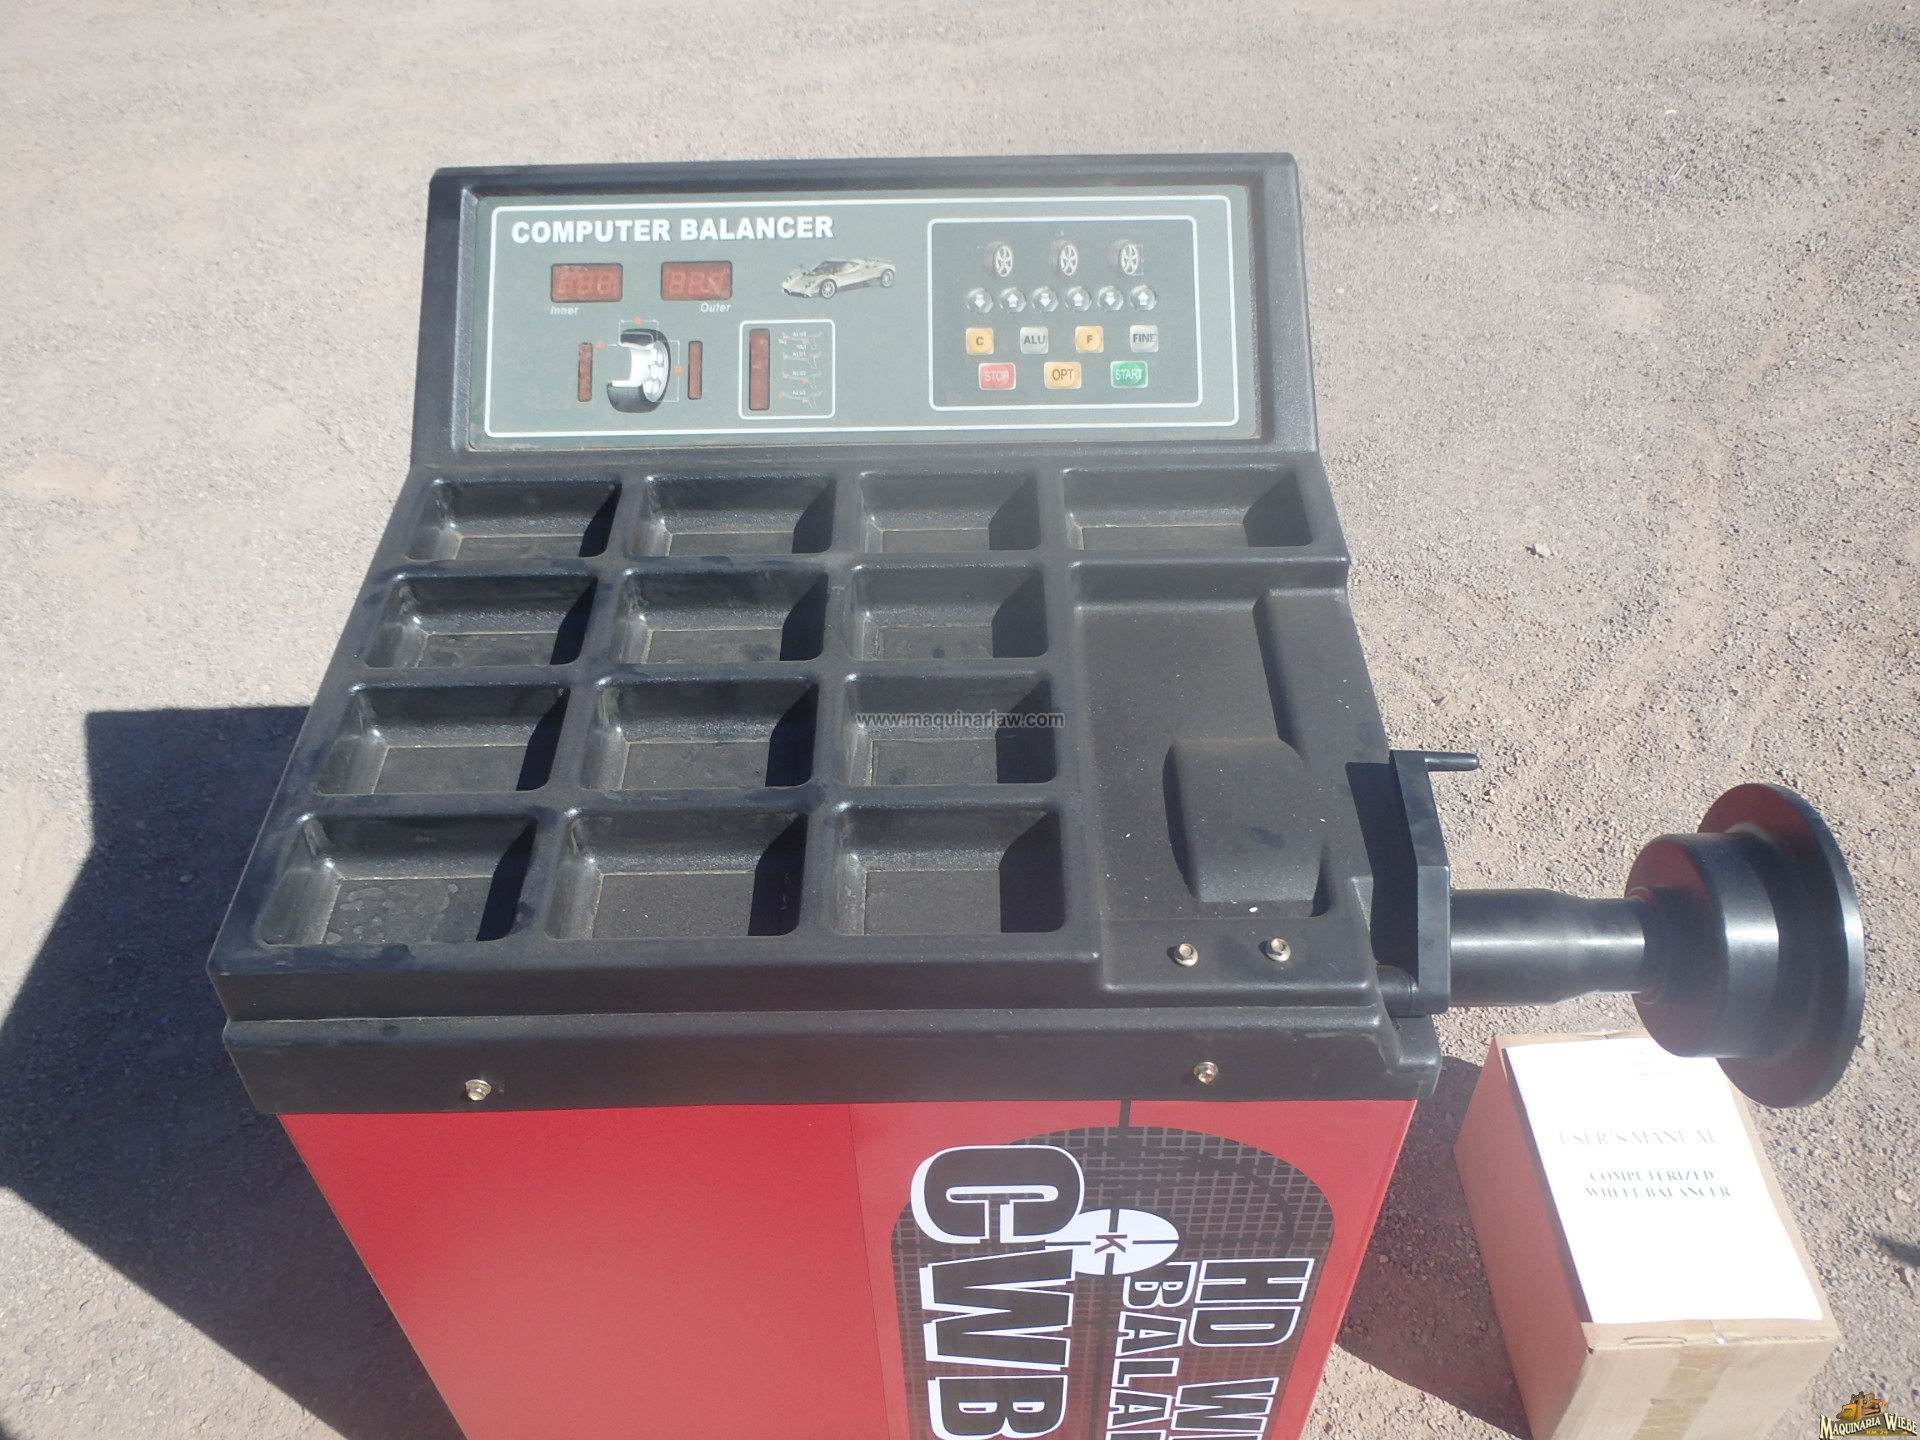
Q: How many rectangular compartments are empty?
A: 13